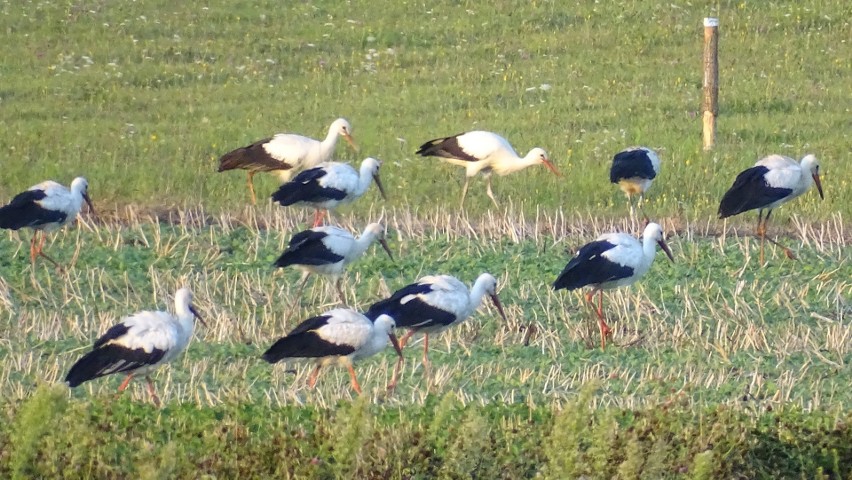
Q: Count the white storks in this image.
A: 11